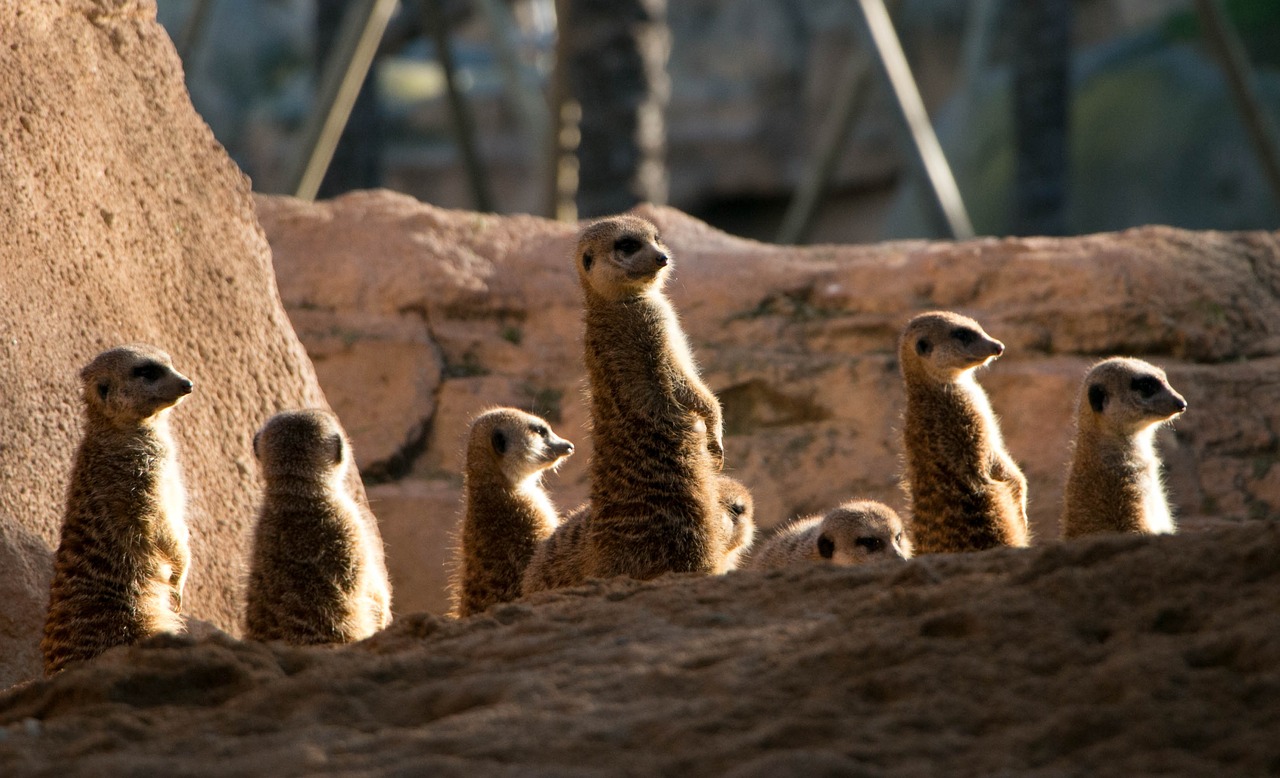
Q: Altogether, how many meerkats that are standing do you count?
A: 6